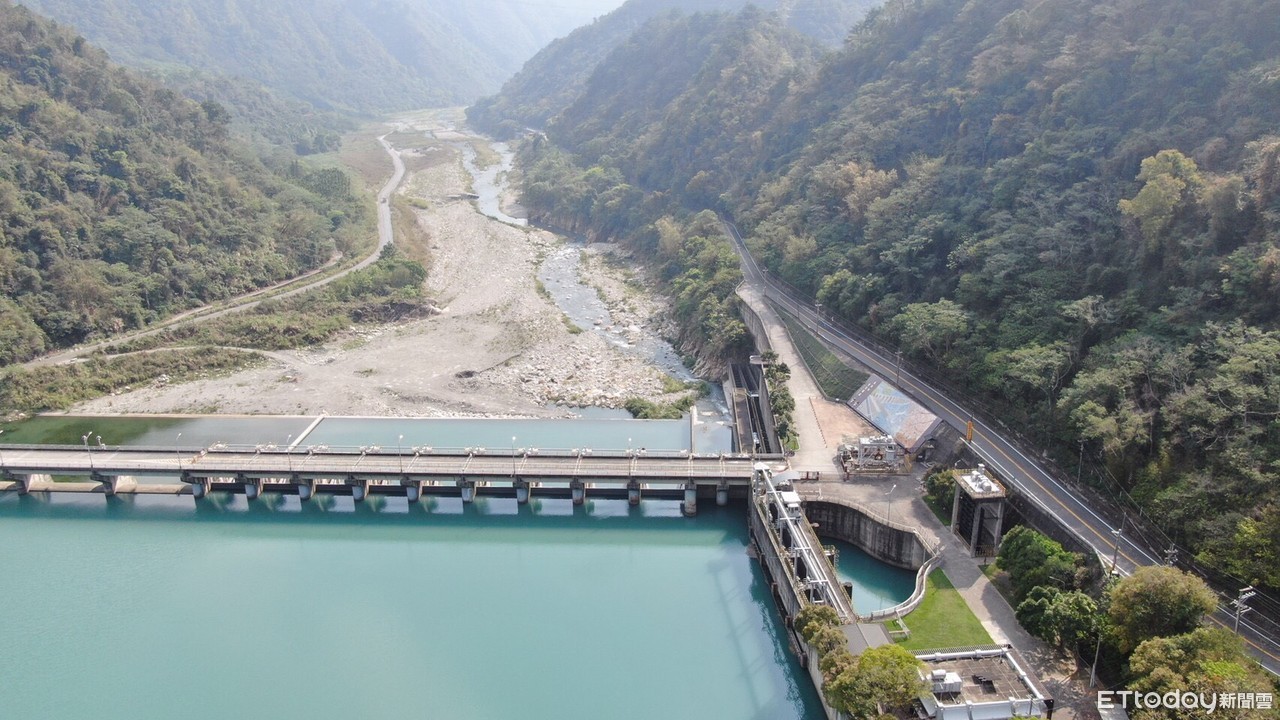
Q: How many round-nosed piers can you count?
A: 11